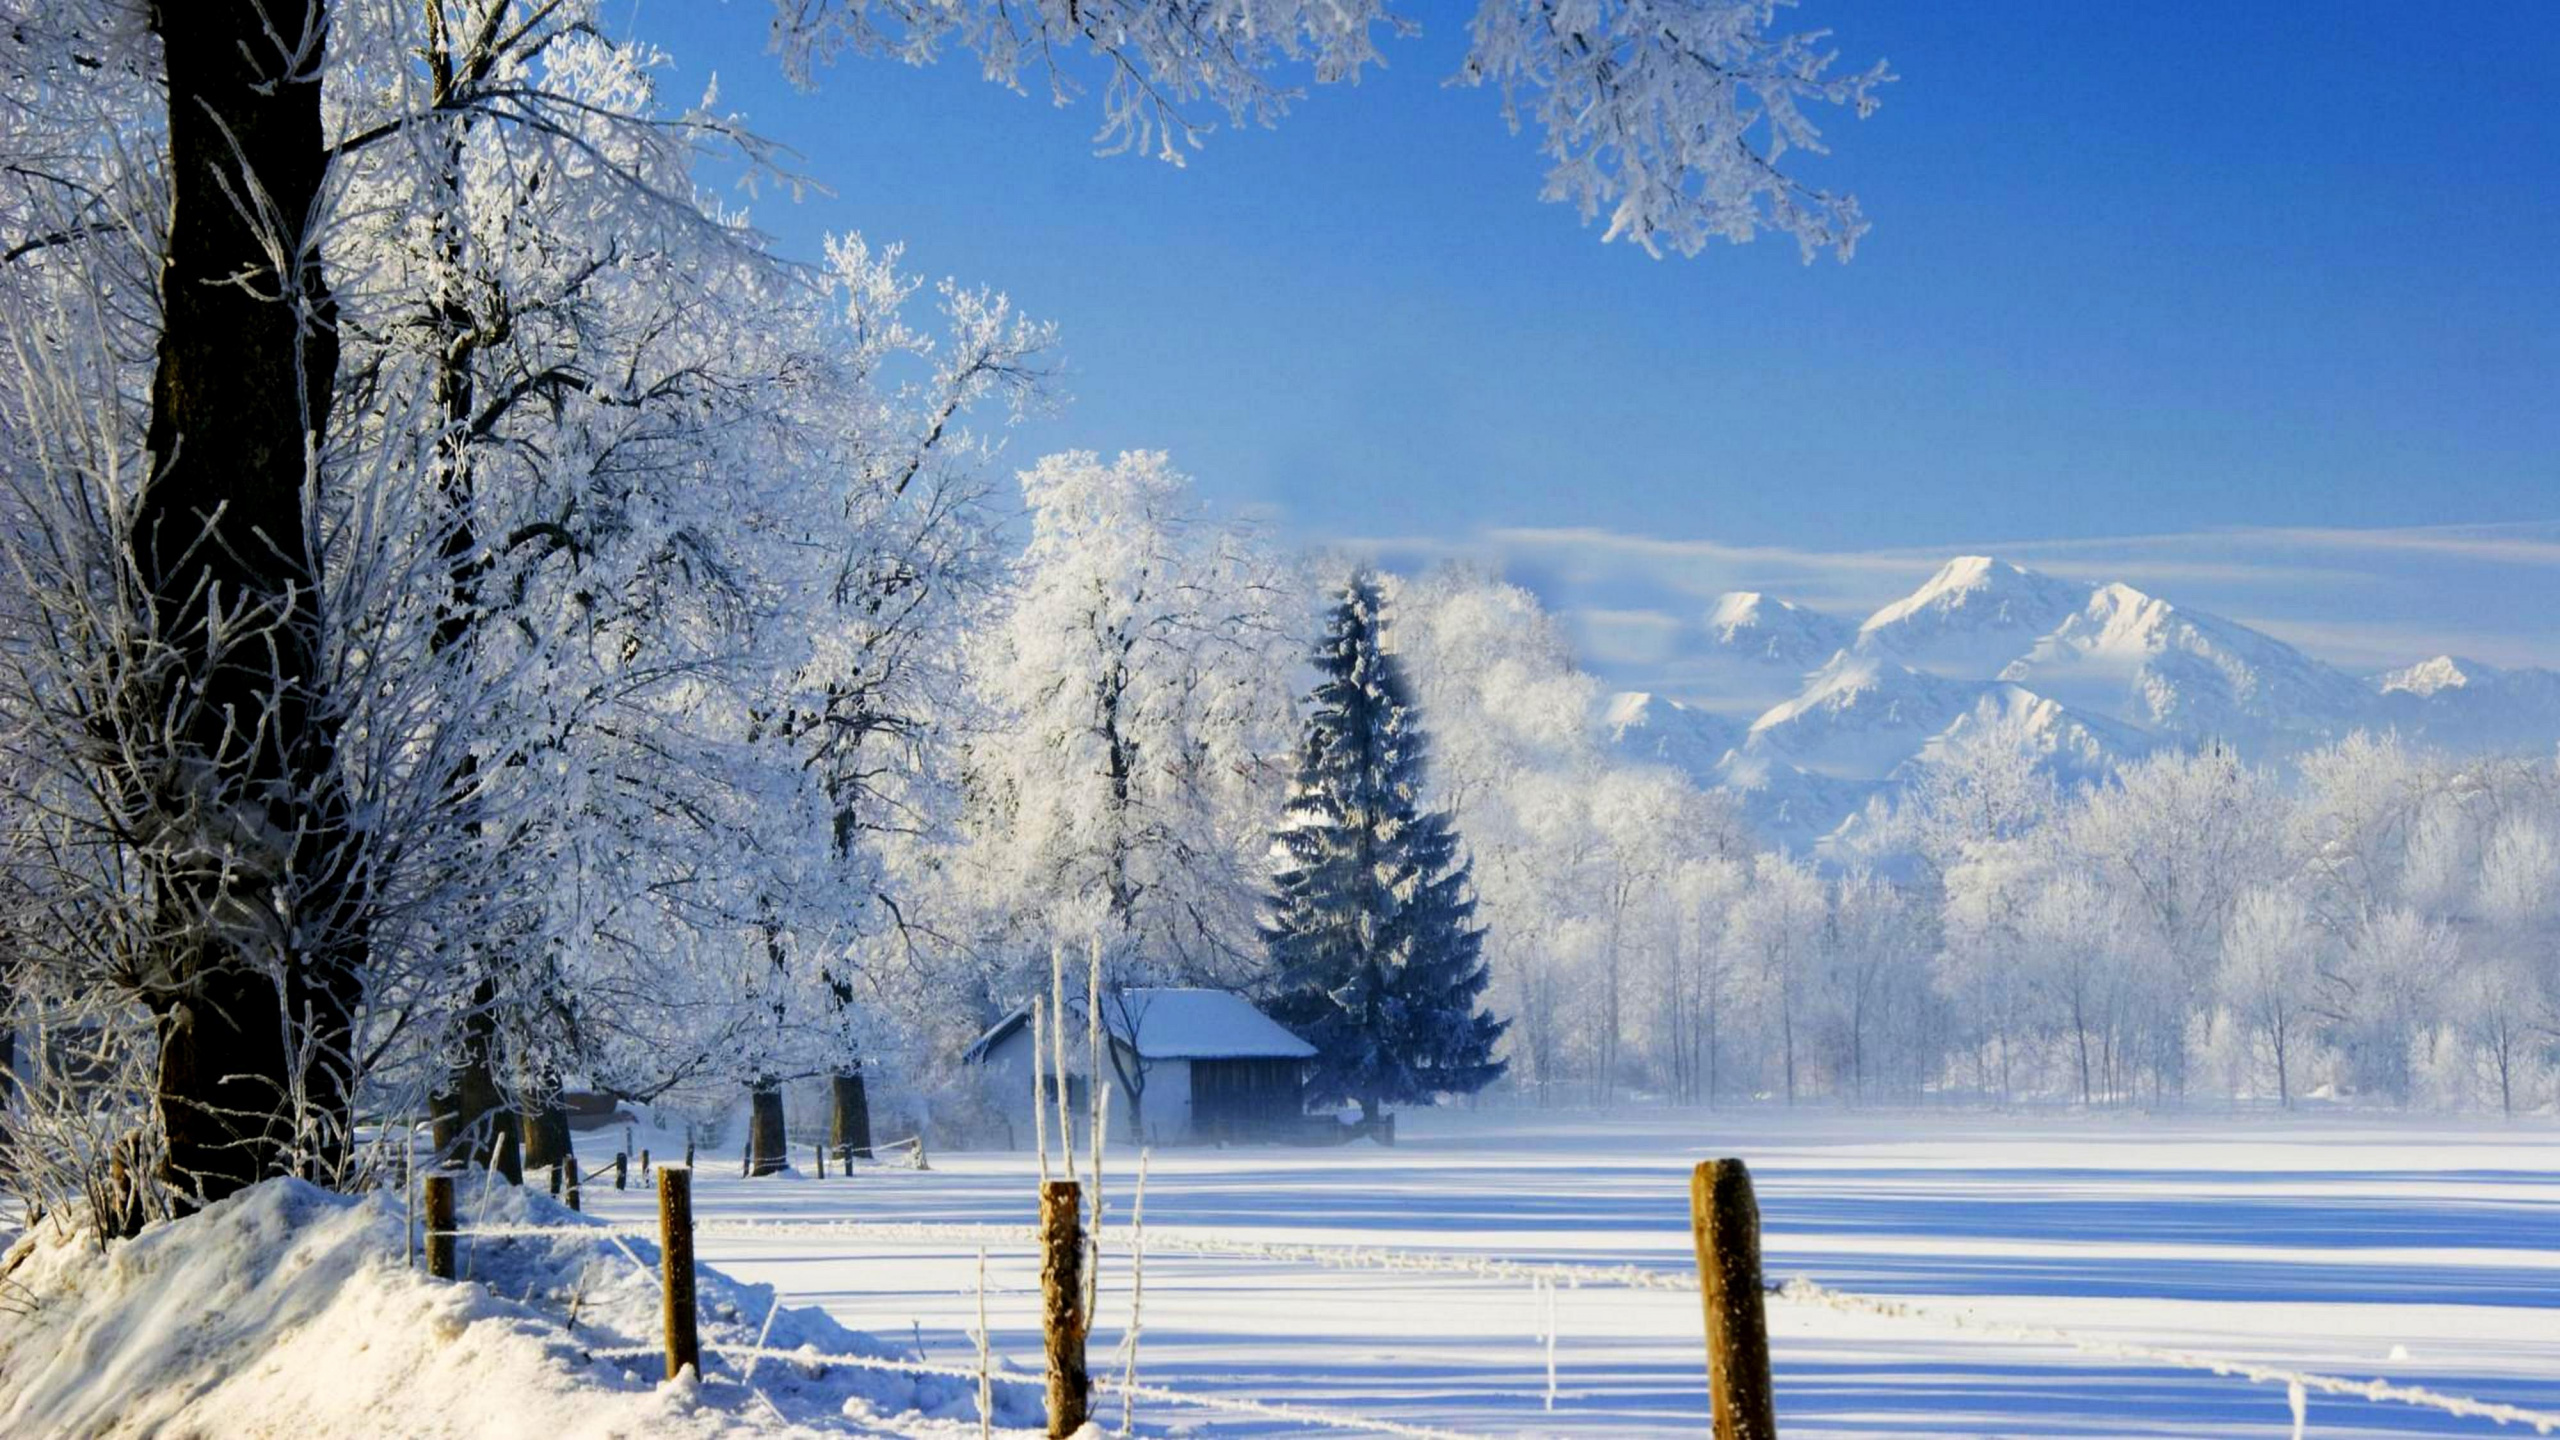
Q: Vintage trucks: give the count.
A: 0